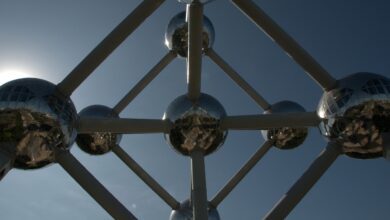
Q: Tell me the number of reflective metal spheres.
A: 8